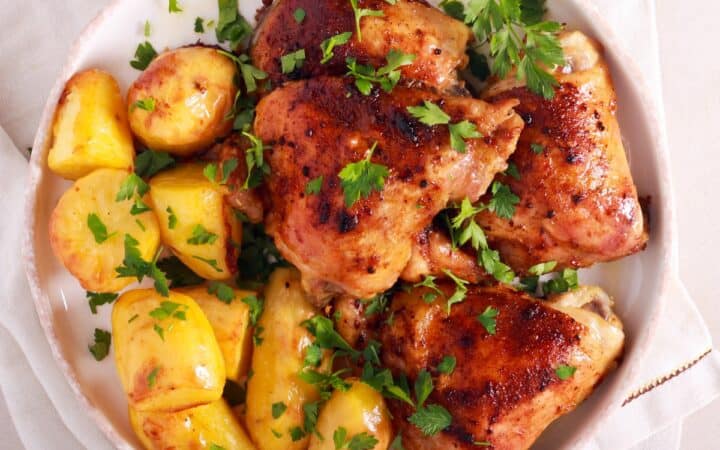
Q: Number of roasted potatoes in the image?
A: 9